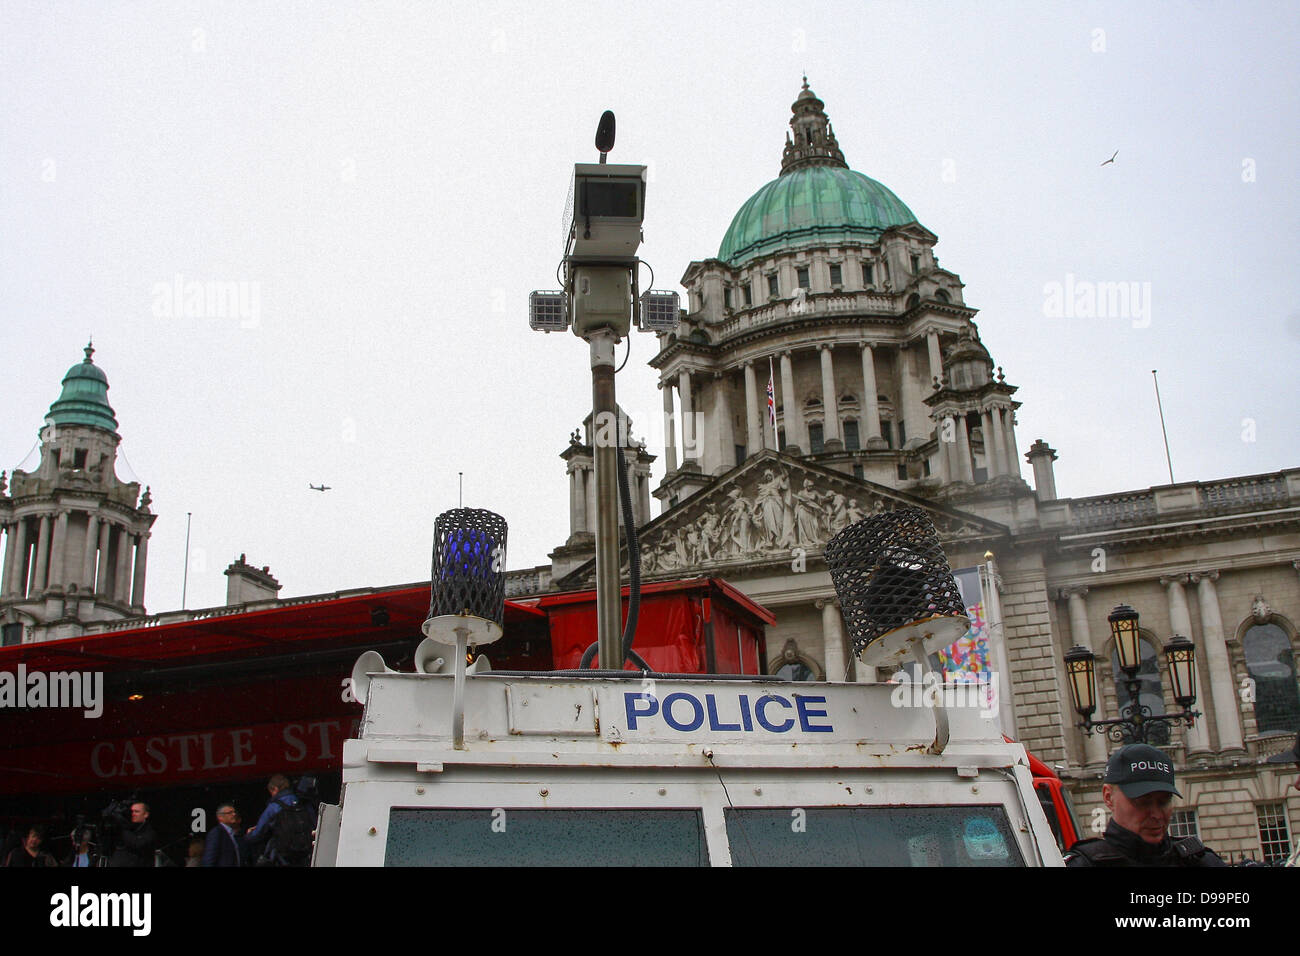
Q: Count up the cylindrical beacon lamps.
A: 2